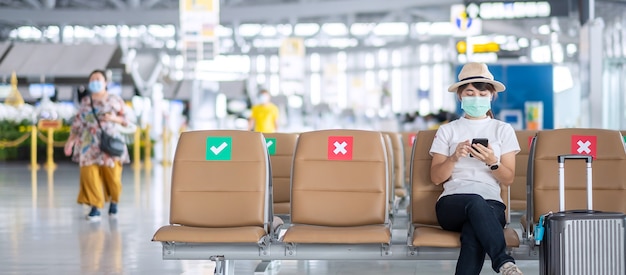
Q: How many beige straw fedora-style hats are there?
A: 1